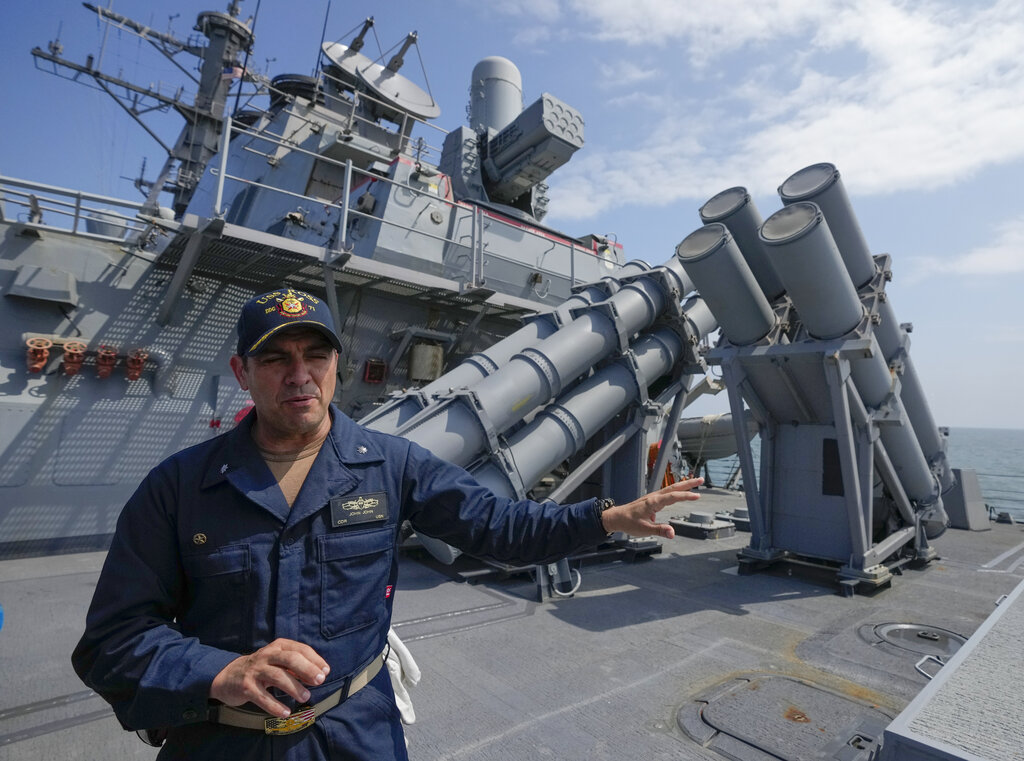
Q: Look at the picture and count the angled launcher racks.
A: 2